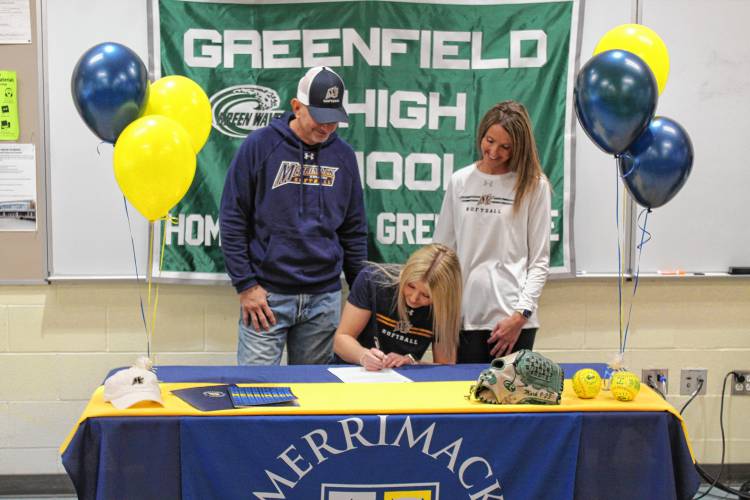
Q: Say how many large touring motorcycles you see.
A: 0